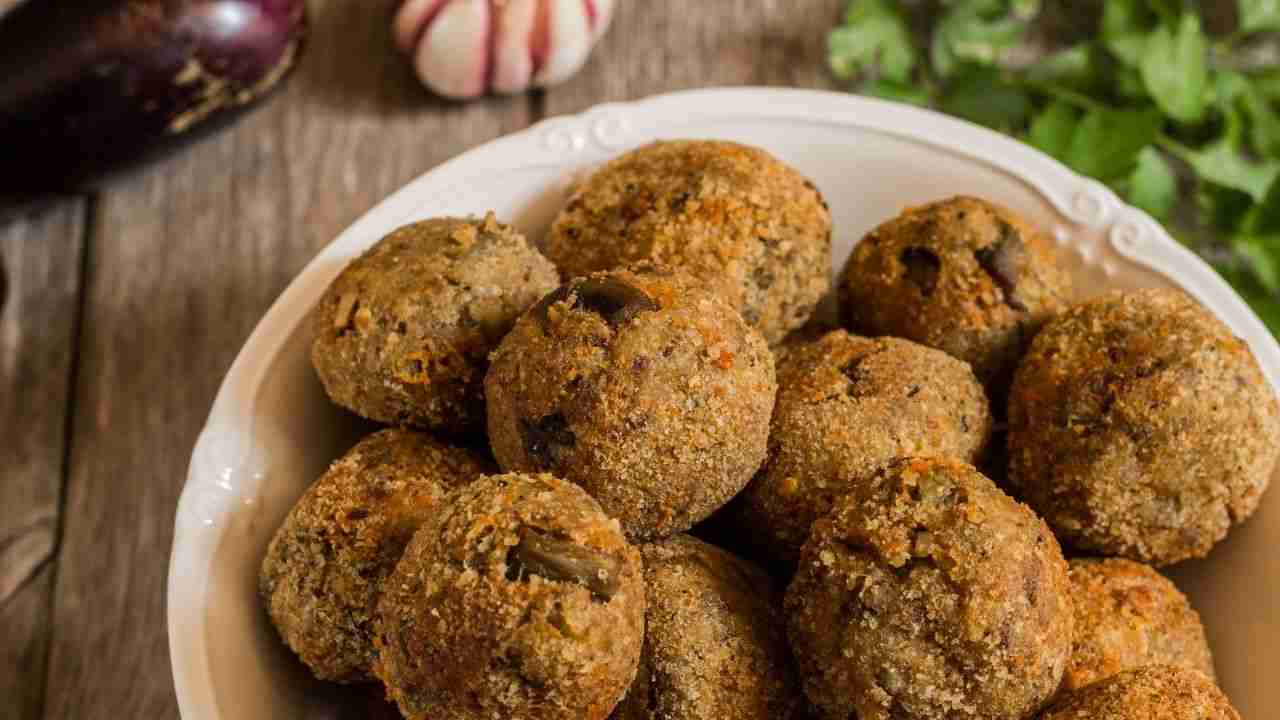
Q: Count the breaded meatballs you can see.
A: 12